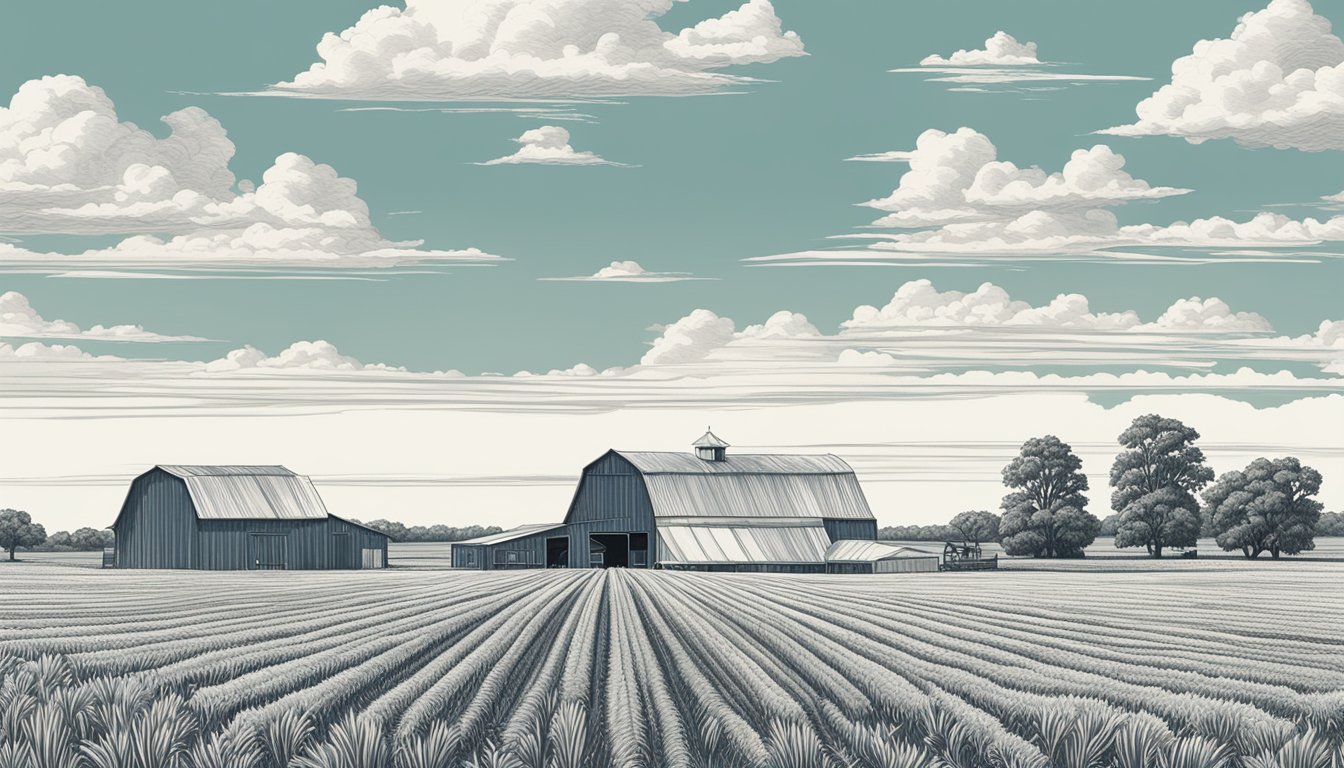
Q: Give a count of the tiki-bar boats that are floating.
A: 0